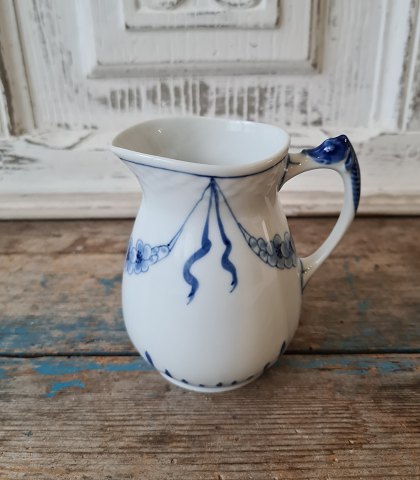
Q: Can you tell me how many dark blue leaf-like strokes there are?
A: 9